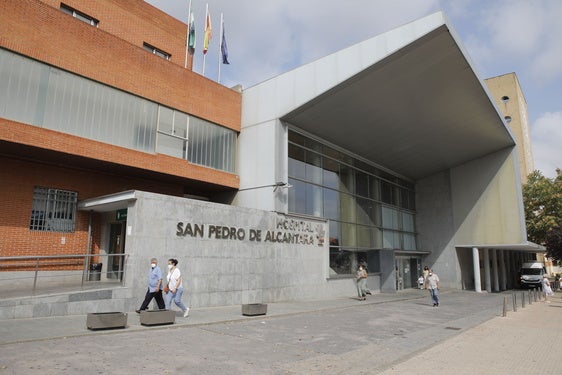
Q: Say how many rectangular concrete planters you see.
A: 3